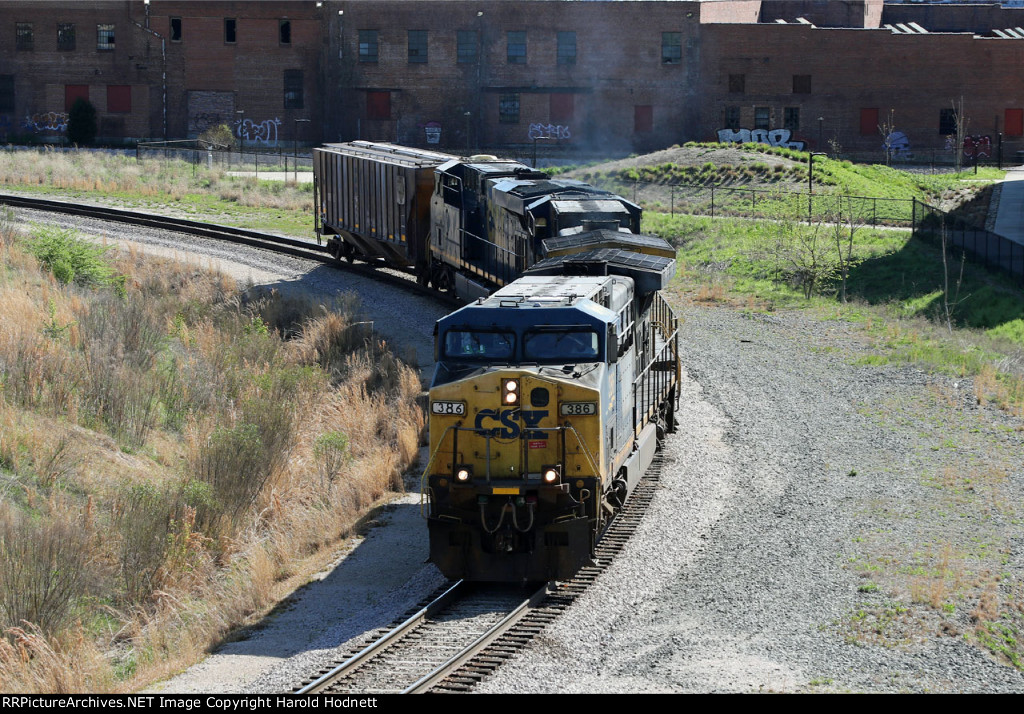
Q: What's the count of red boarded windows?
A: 7